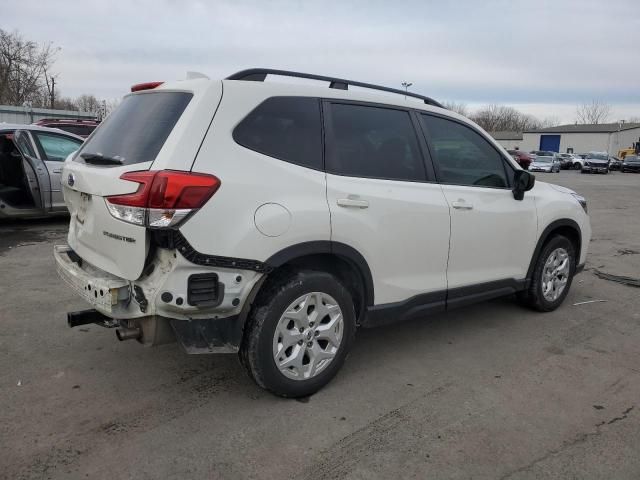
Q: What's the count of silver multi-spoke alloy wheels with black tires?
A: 2